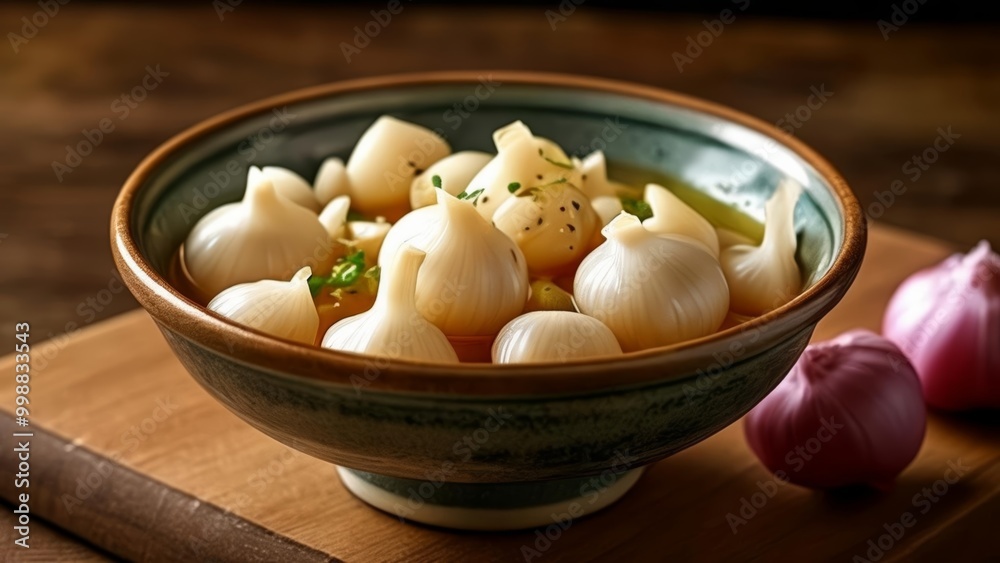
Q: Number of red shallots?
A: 2